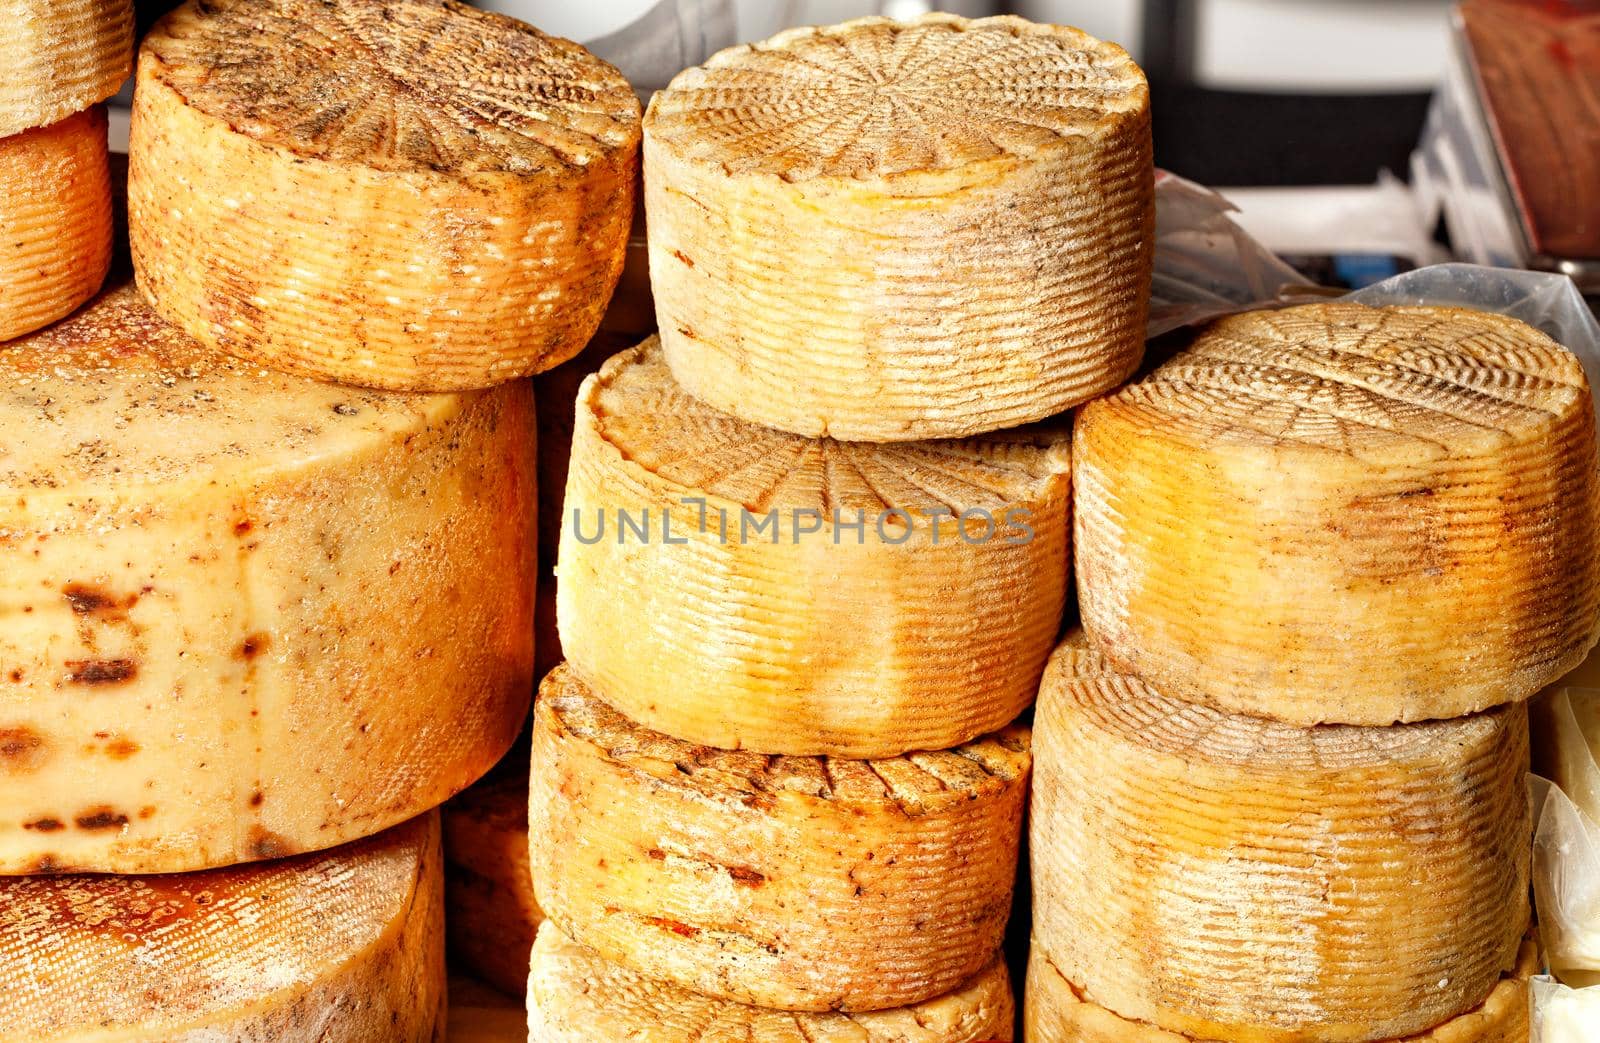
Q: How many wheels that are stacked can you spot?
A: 12